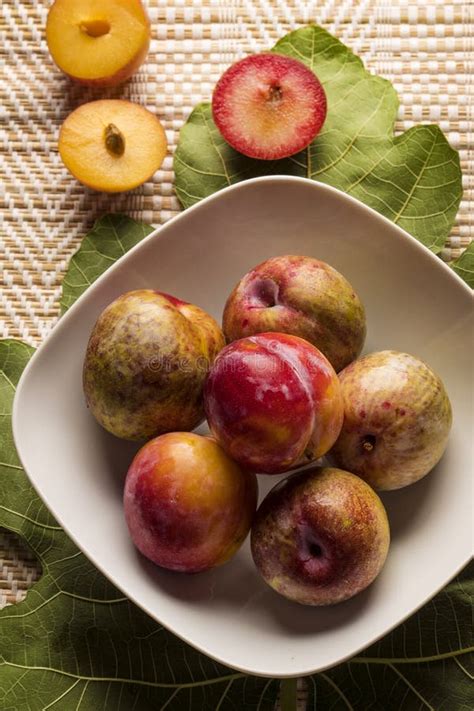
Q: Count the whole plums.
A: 6